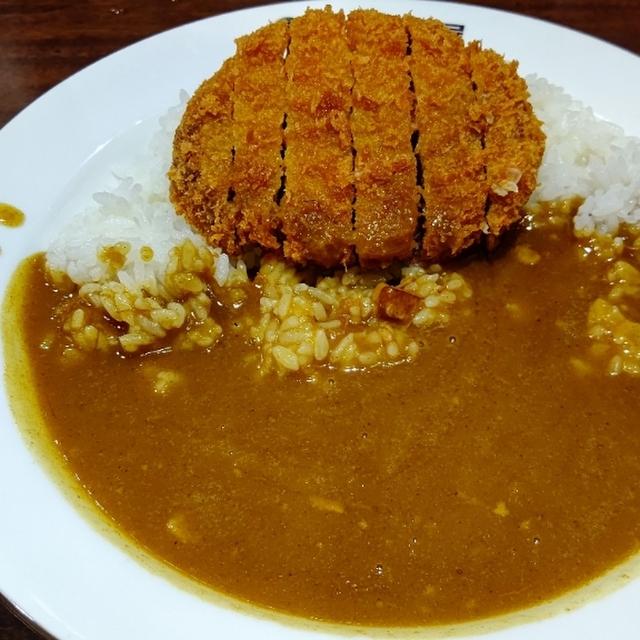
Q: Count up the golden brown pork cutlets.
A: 1